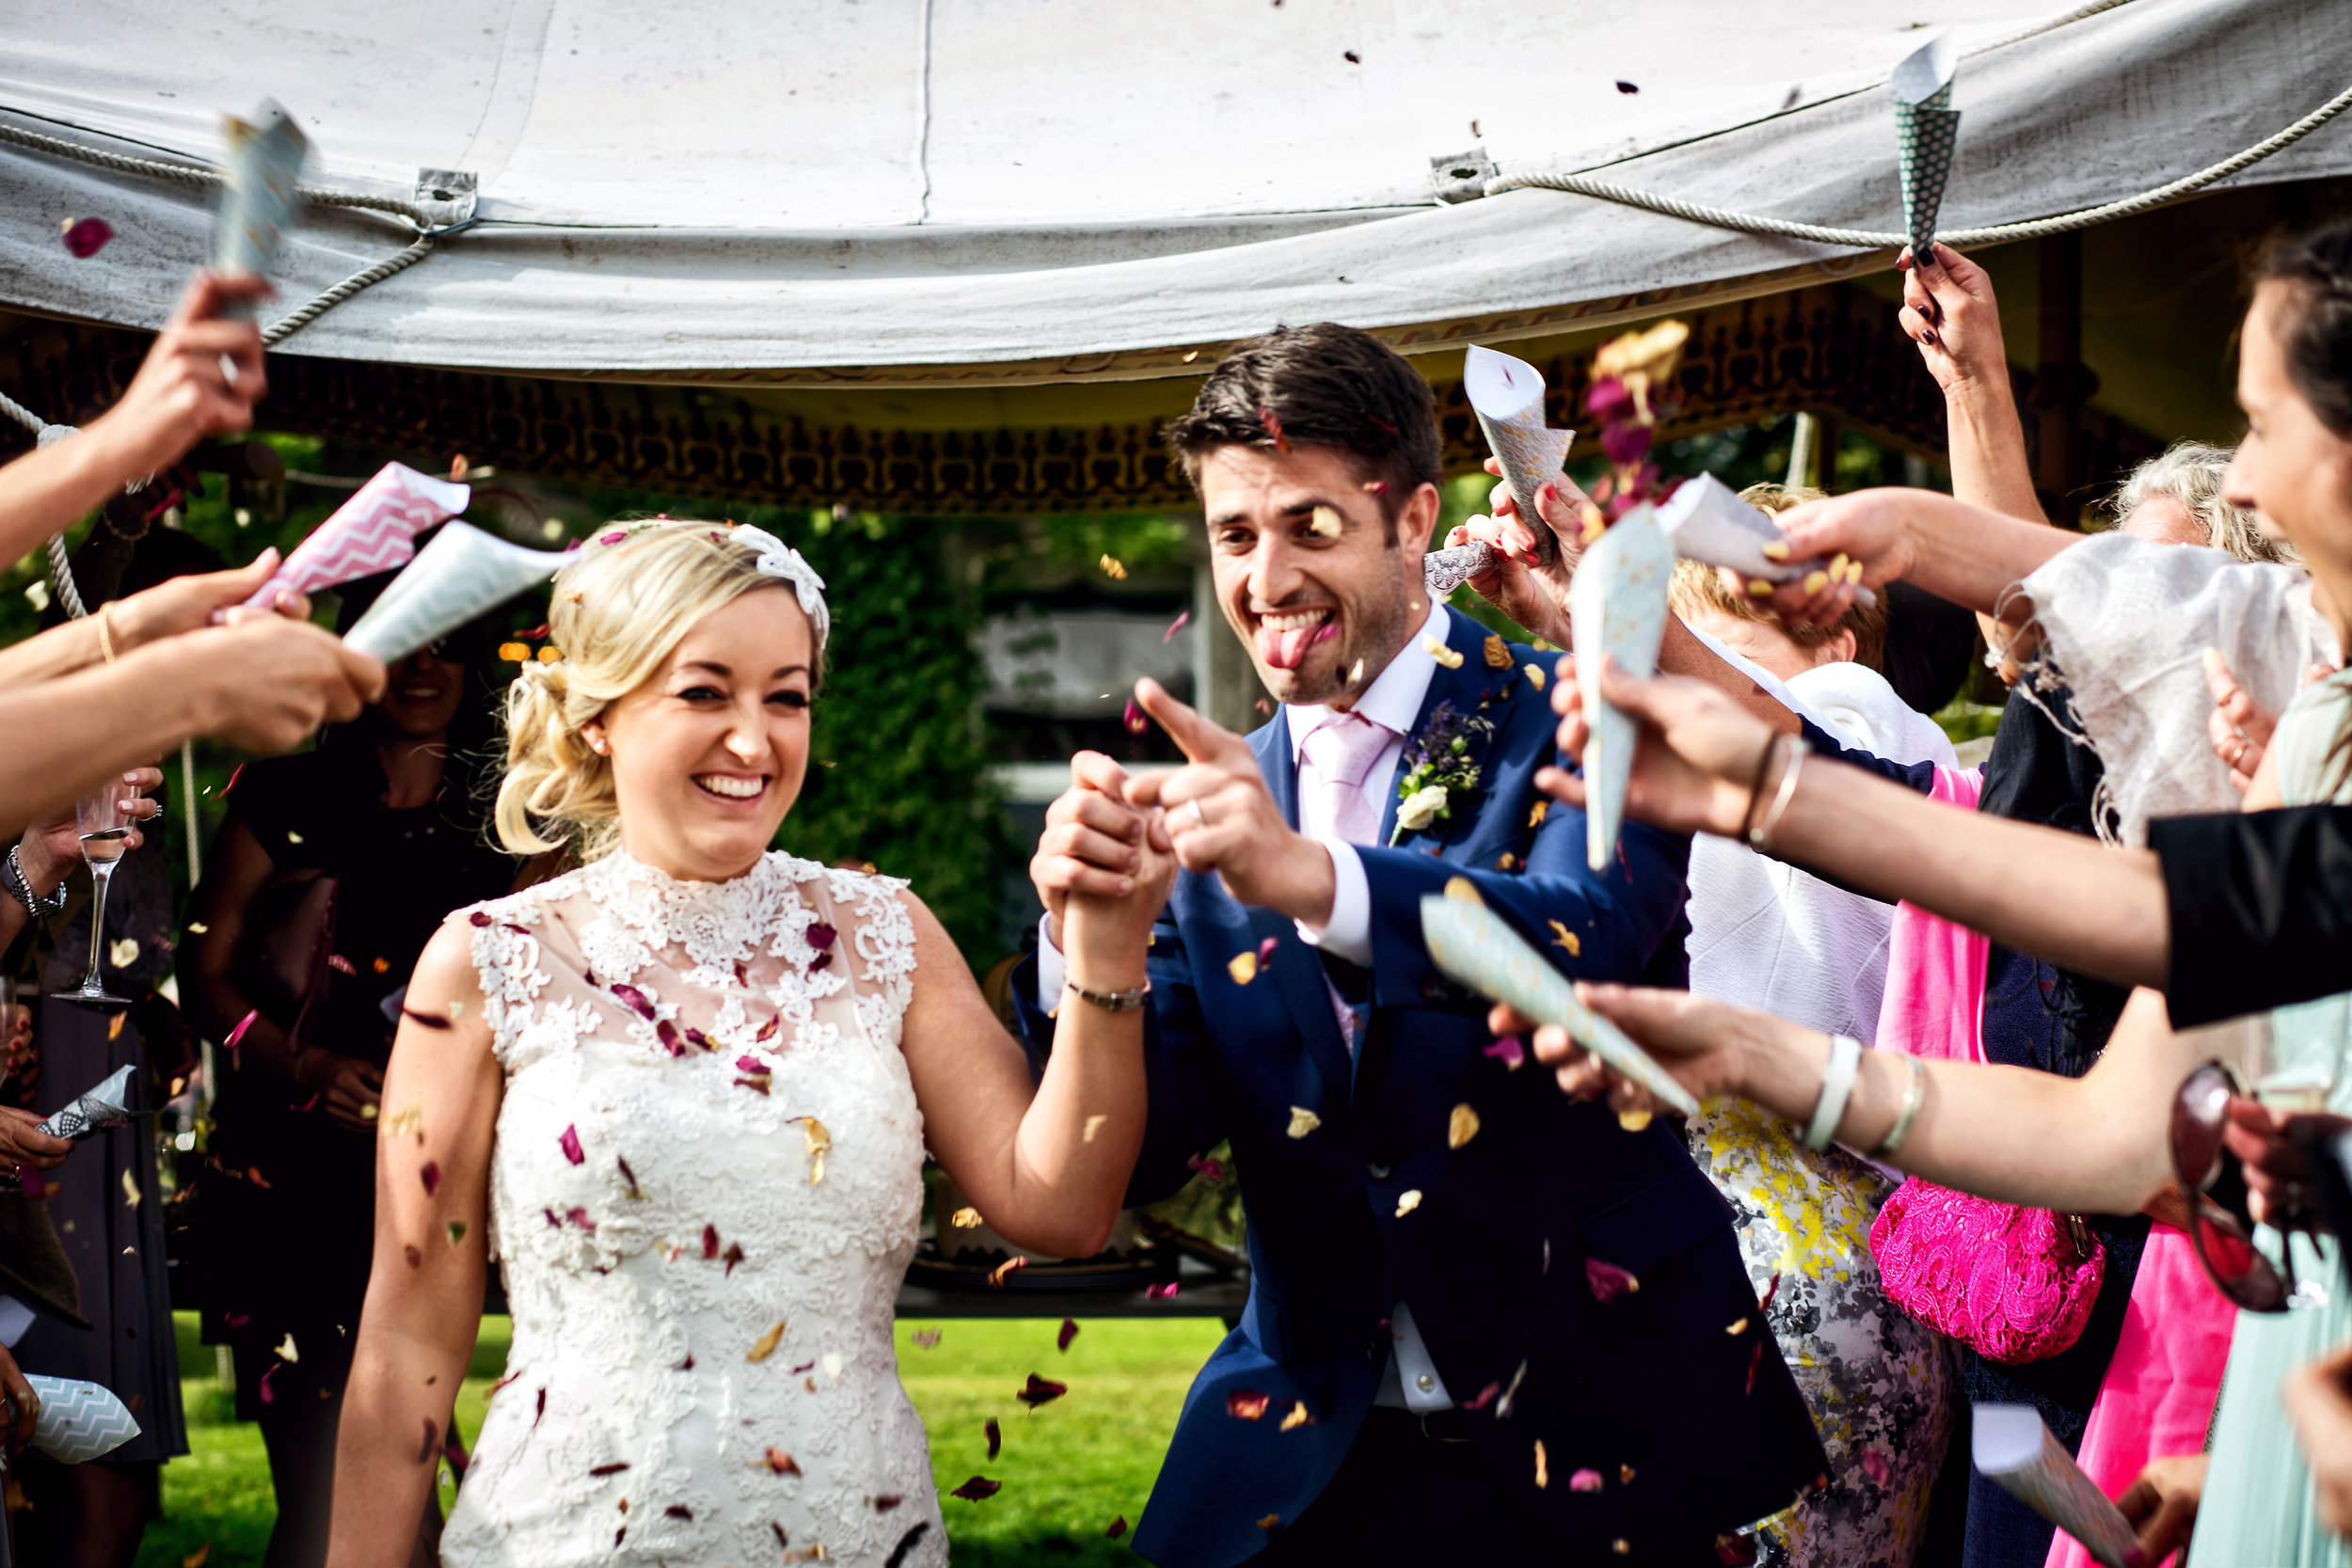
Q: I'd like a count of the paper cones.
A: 12